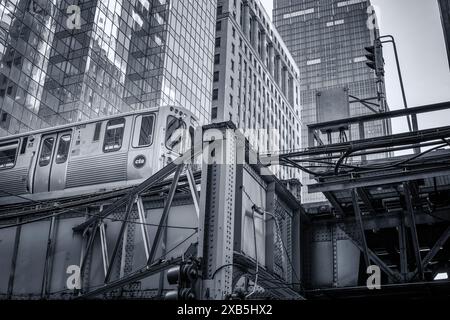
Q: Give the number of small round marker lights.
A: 4